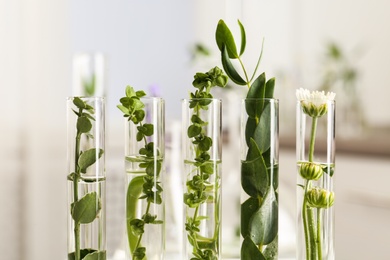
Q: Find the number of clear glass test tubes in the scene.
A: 5